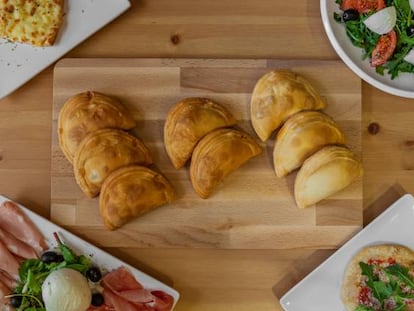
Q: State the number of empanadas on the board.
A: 8